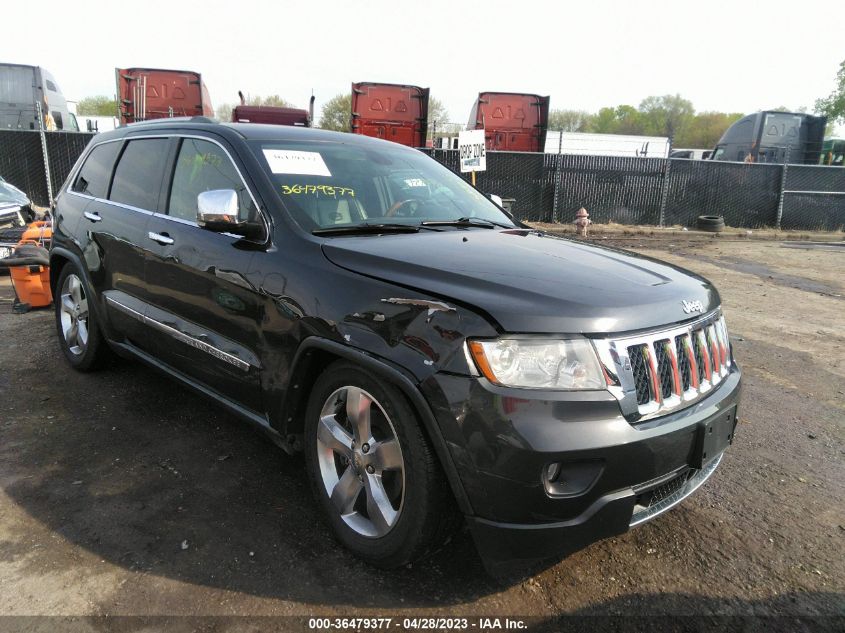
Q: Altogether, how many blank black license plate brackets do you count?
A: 1